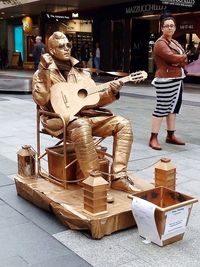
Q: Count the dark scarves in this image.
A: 1